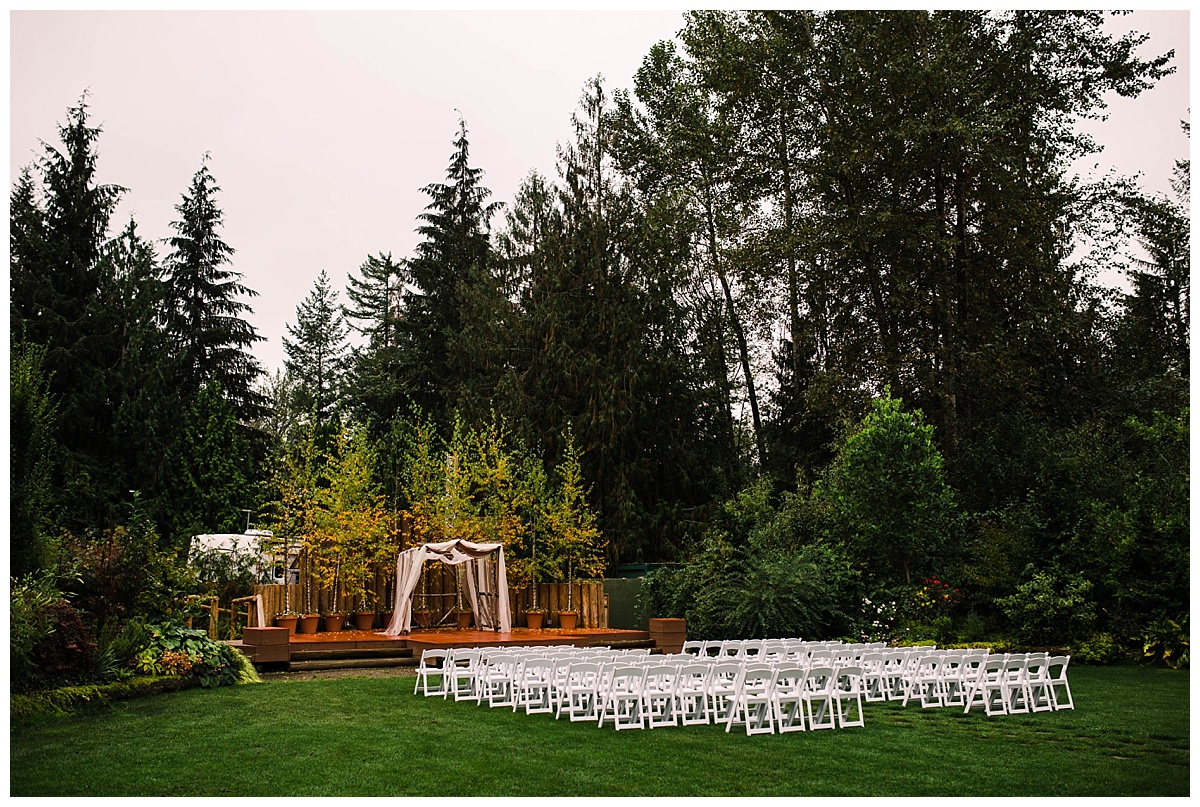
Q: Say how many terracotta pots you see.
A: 9